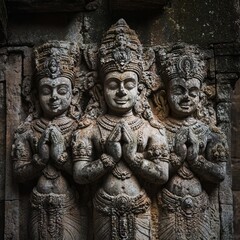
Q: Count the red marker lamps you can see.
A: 0